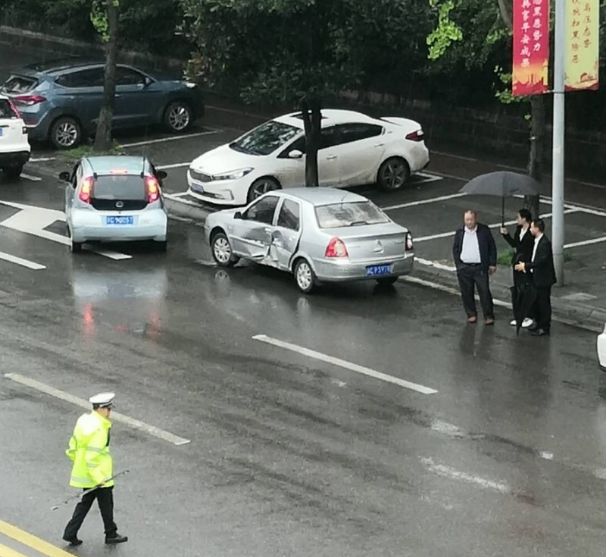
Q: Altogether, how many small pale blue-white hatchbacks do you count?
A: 1